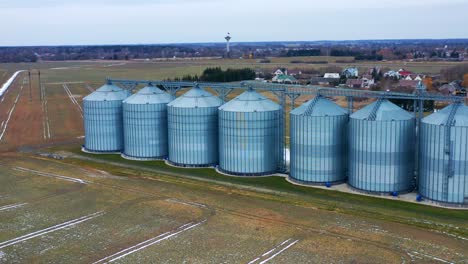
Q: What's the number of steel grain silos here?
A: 7